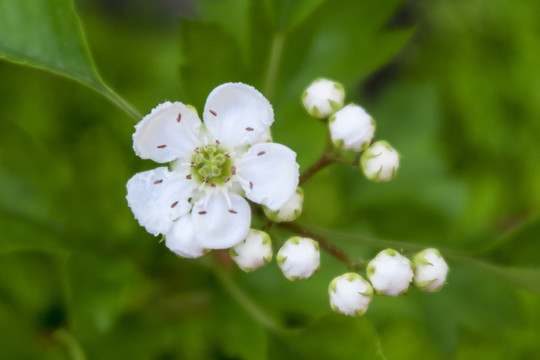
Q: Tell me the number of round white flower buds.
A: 9